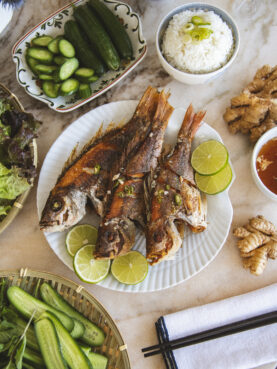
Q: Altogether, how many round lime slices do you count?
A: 5